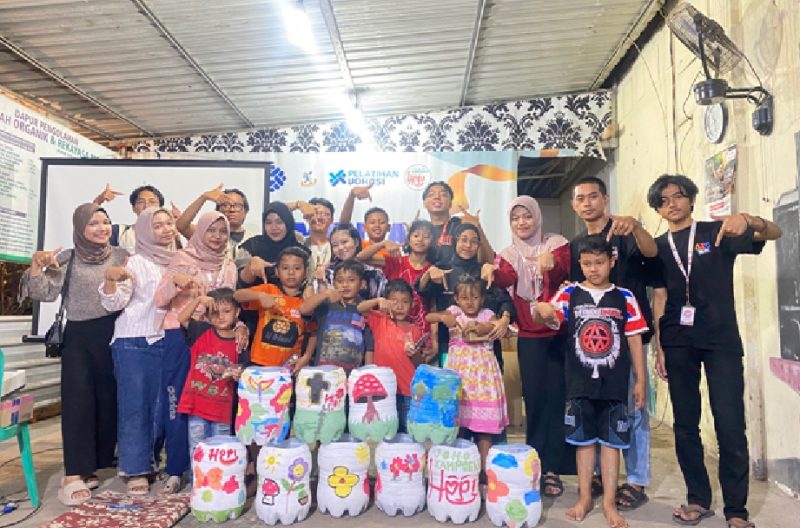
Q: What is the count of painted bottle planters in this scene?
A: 10